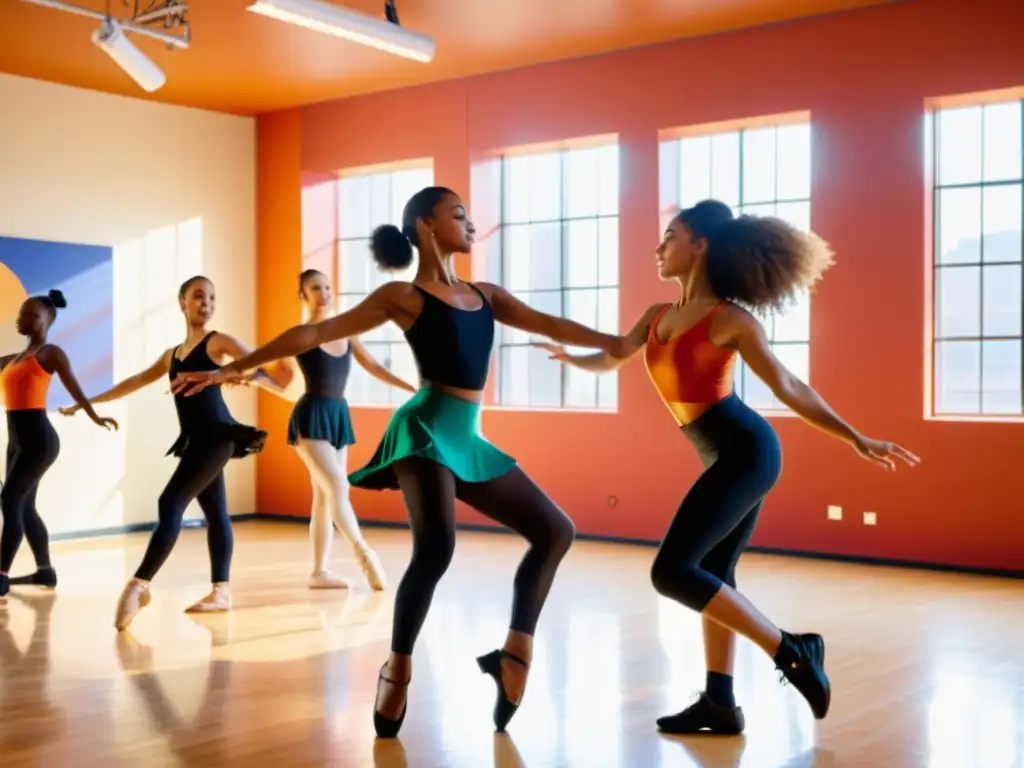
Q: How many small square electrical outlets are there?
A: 2